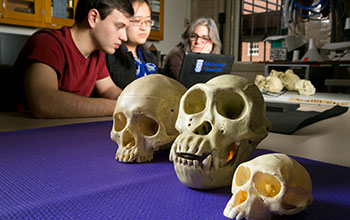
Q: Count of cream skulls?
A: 3